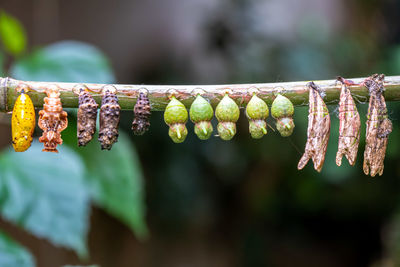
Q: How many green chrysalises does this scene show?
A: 5